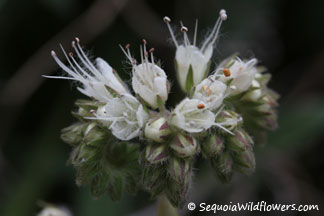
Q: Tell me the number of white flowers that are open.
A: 7